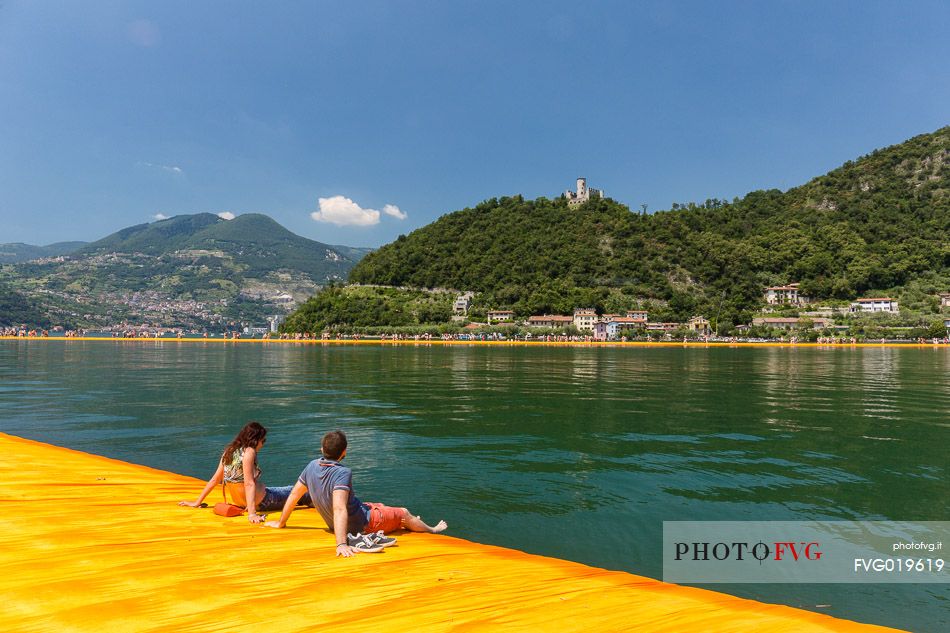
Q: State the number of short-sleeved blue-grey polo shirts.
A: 1